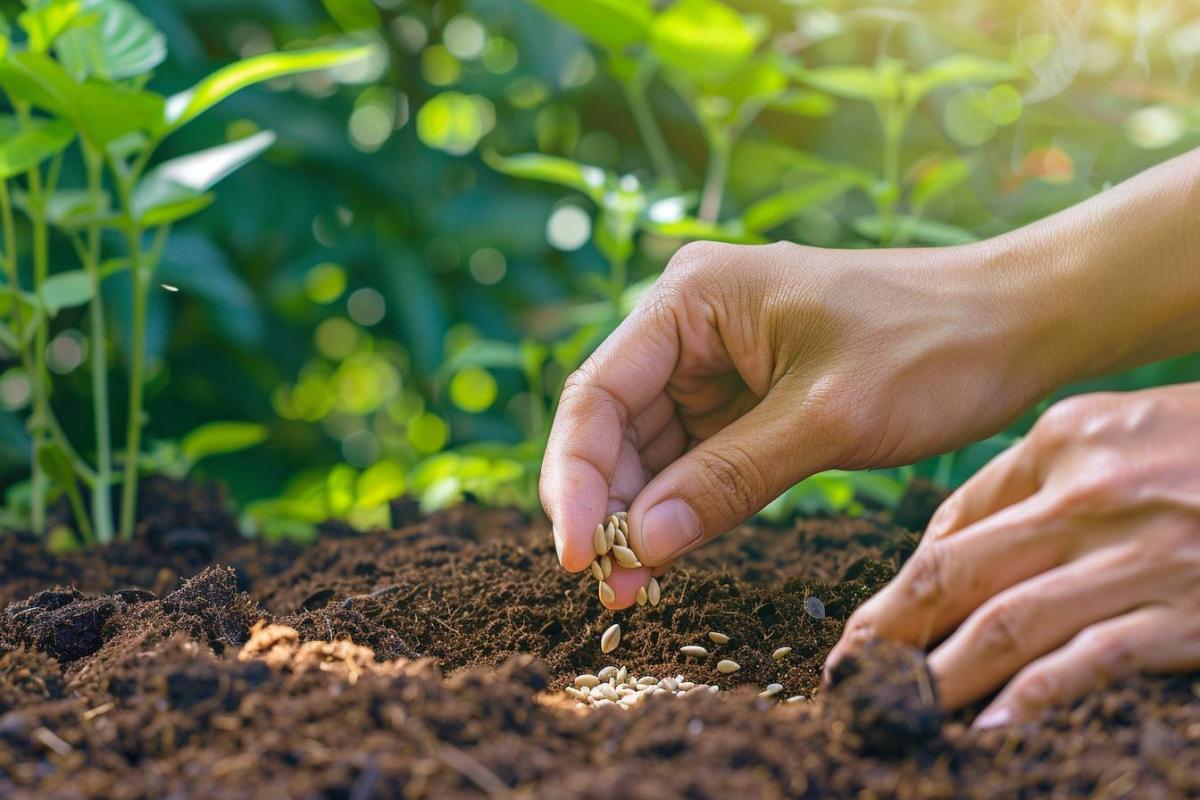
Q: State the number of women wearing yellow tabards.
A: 0